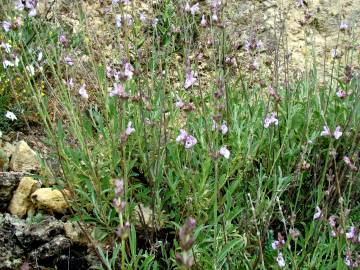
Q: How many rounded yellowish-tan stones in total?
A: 3